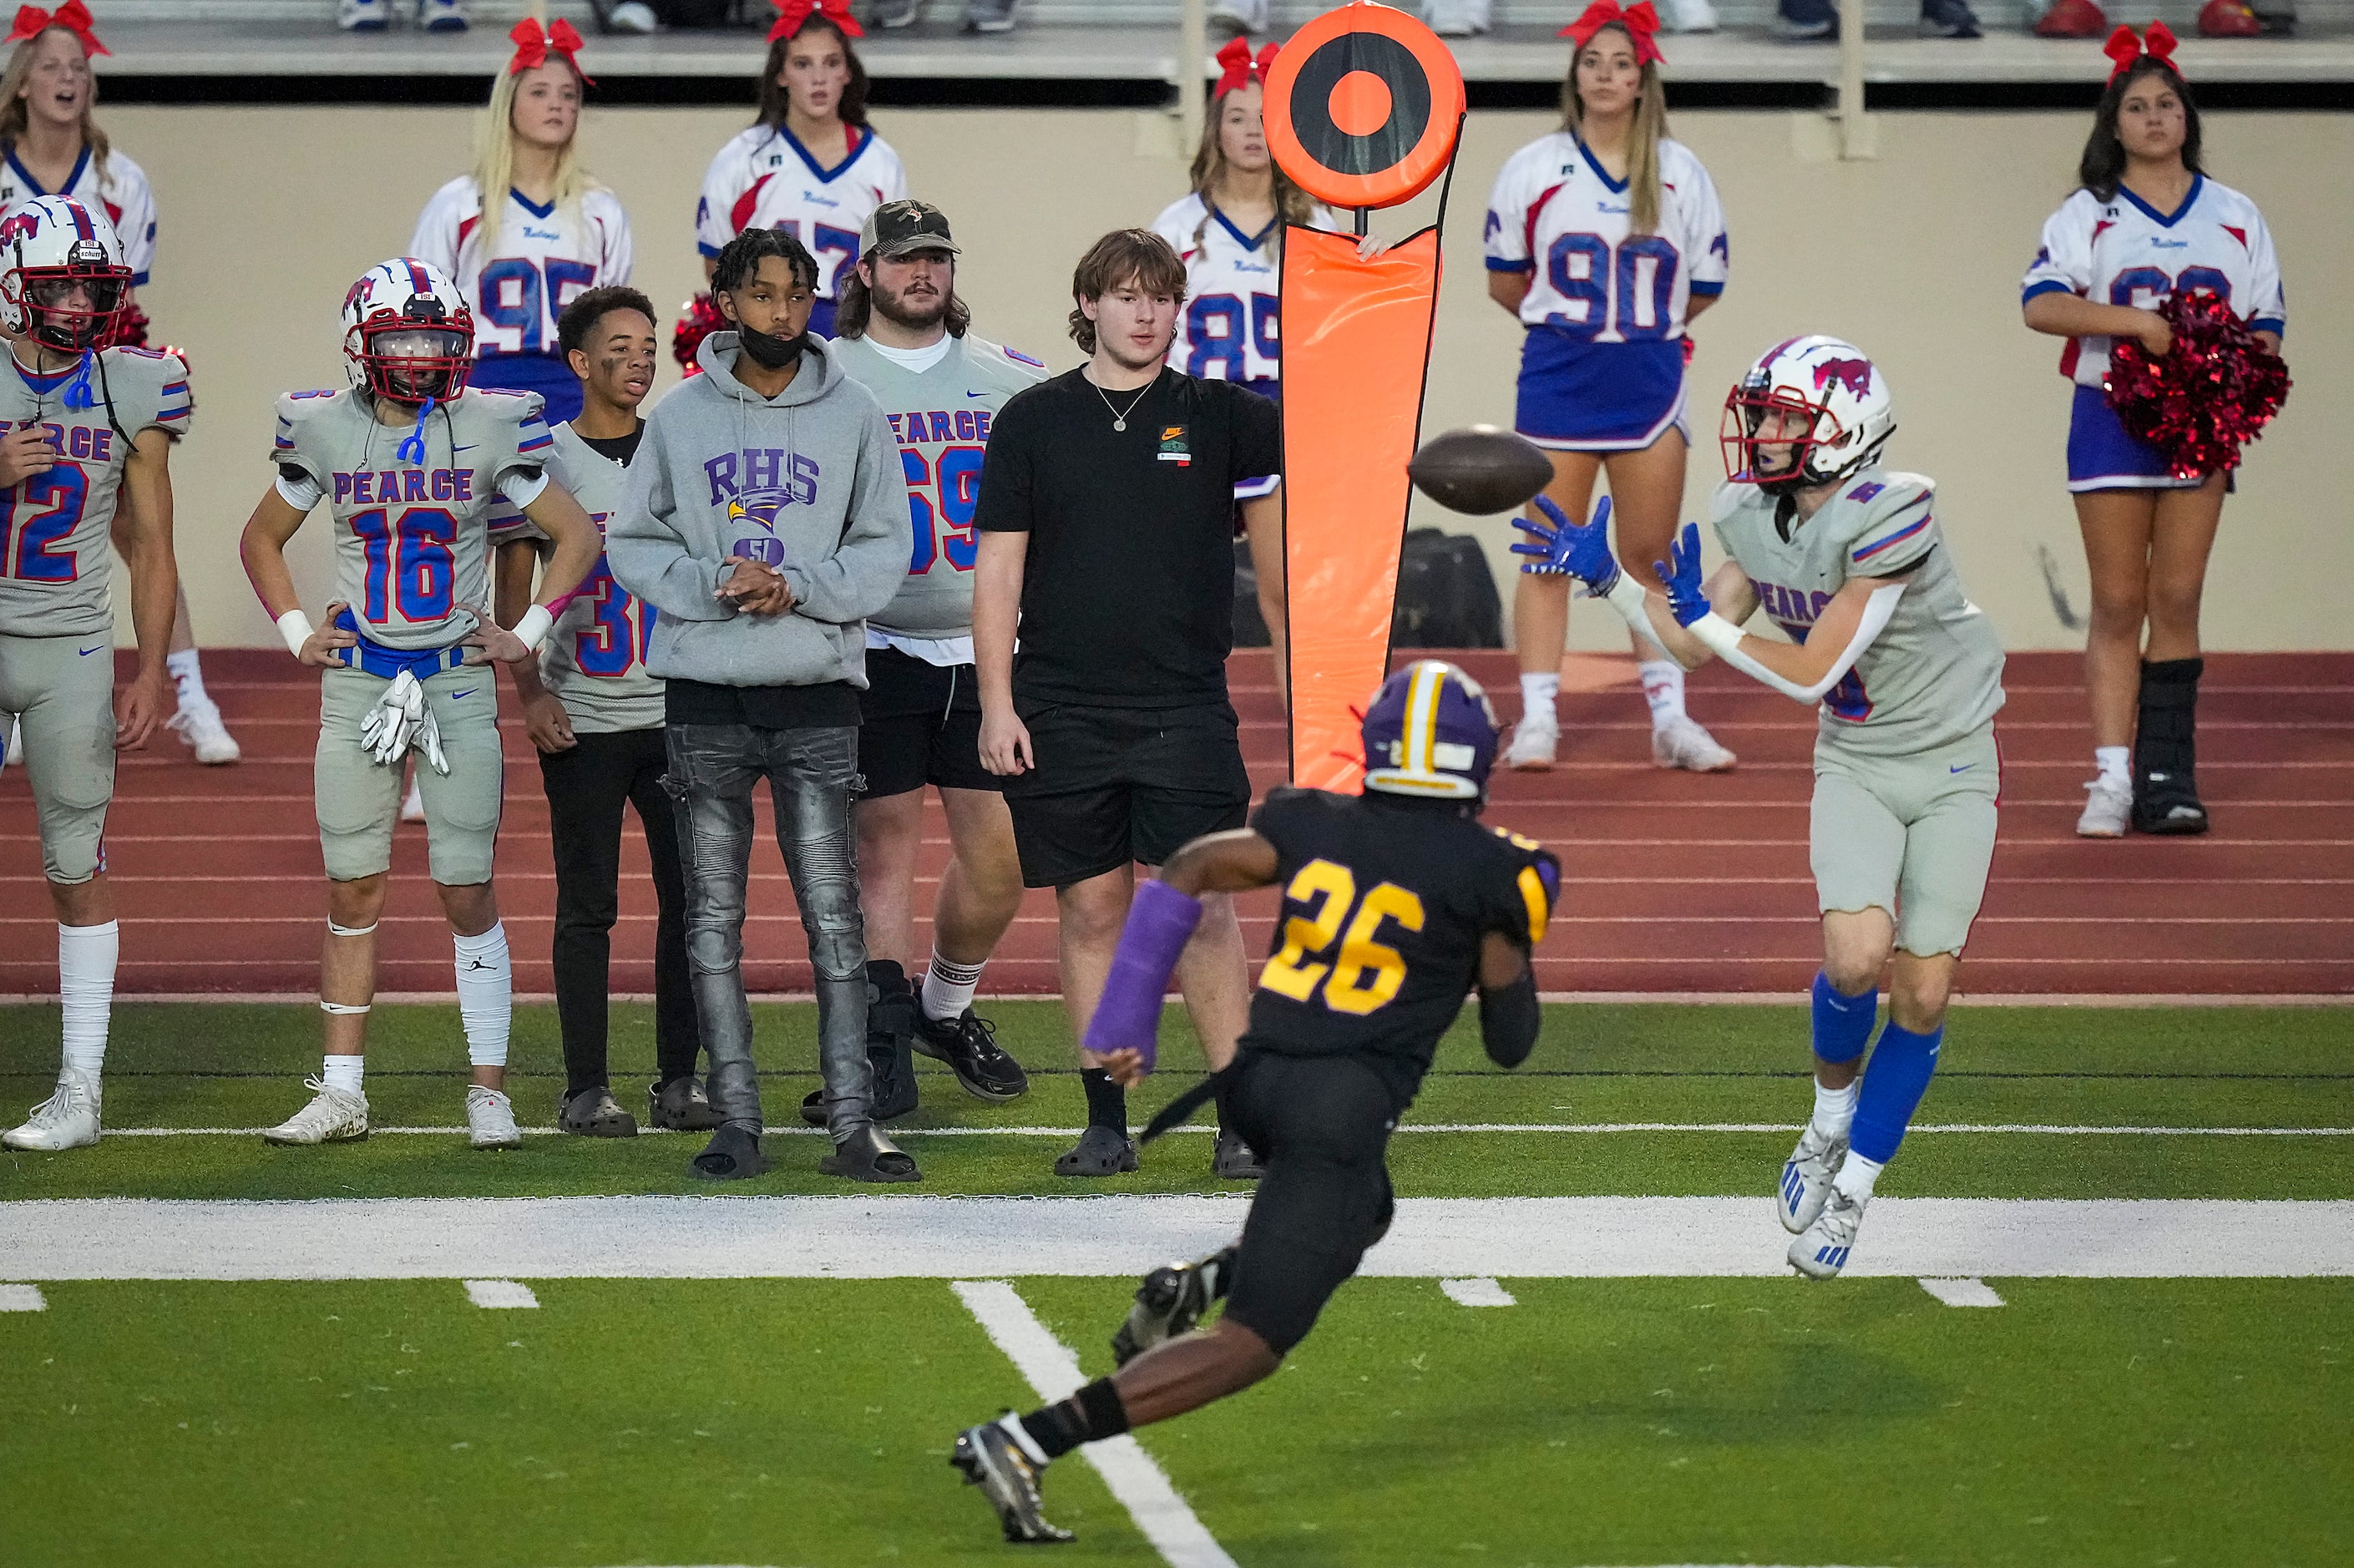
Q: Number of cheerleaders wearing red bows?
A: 6